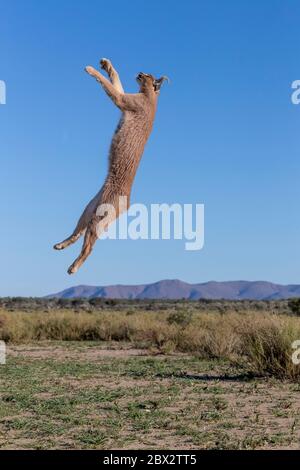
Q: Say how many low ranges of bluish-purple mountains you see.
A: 1